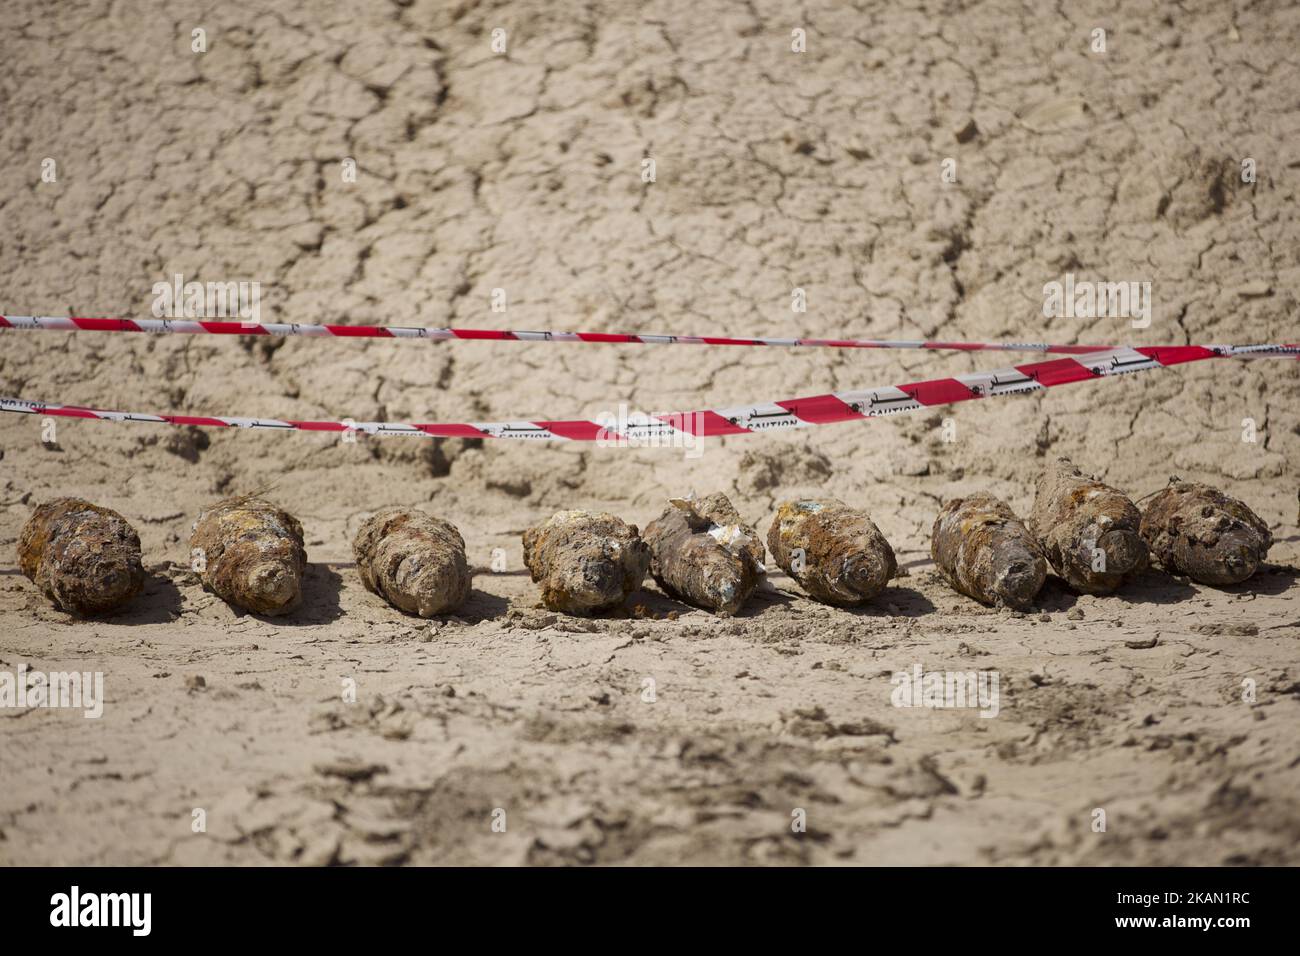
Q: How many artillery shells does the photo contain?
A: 9